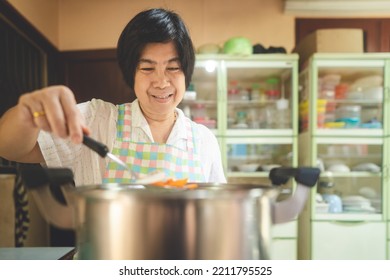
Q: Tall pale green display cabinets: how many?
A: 2